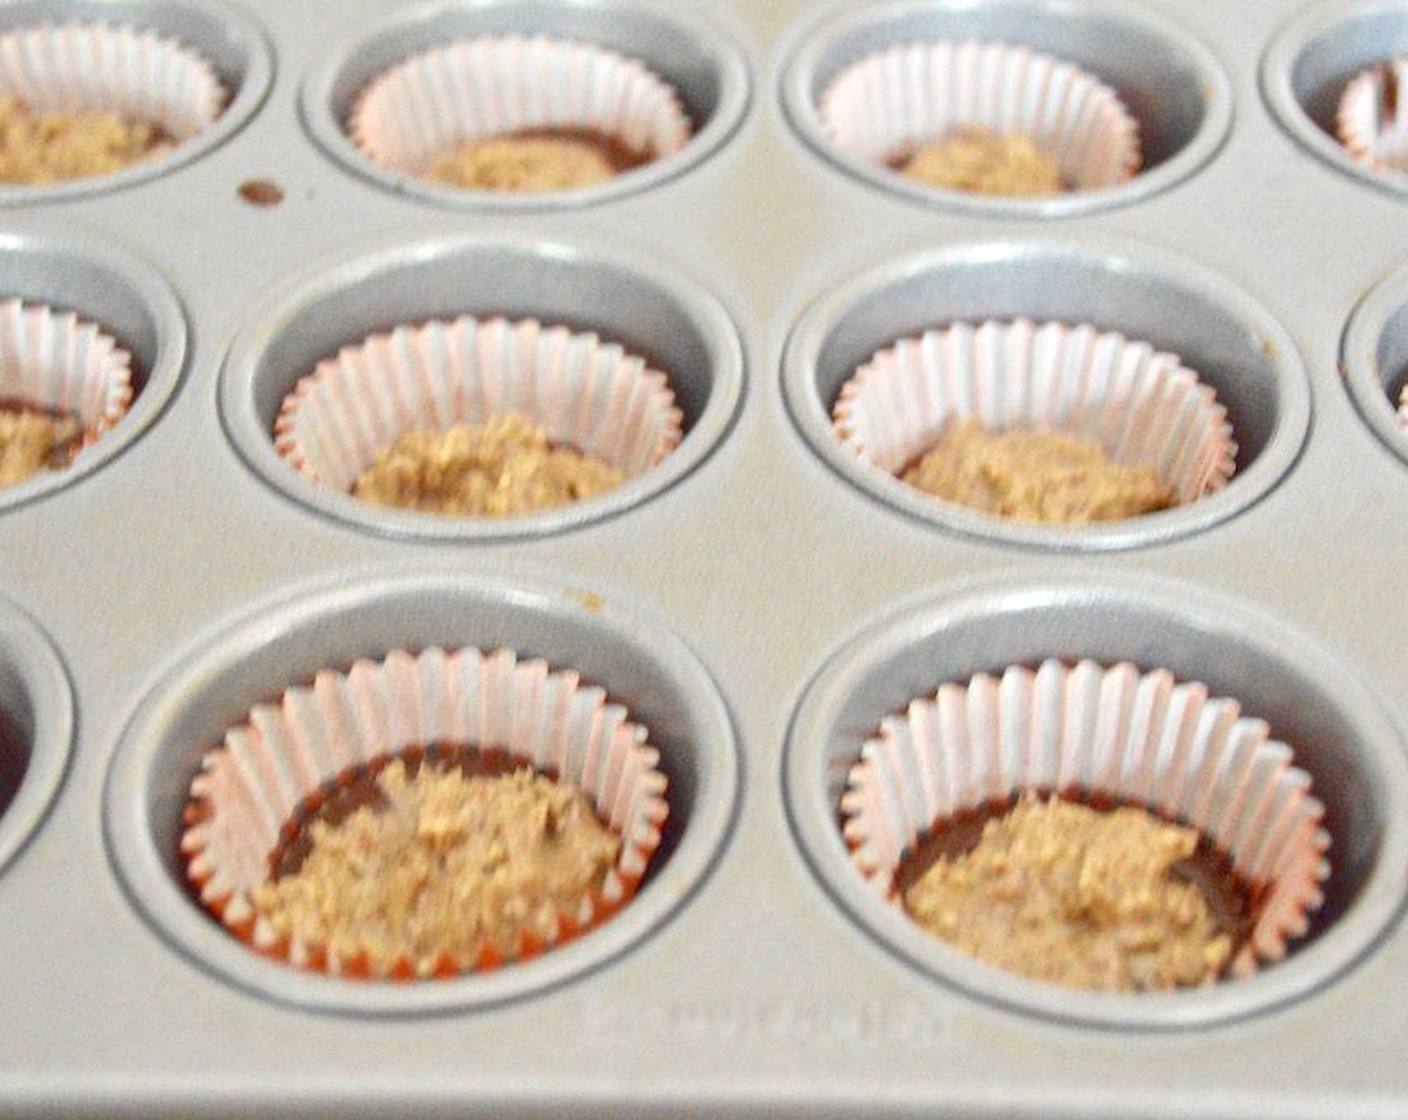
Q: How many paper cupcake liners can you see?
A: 10